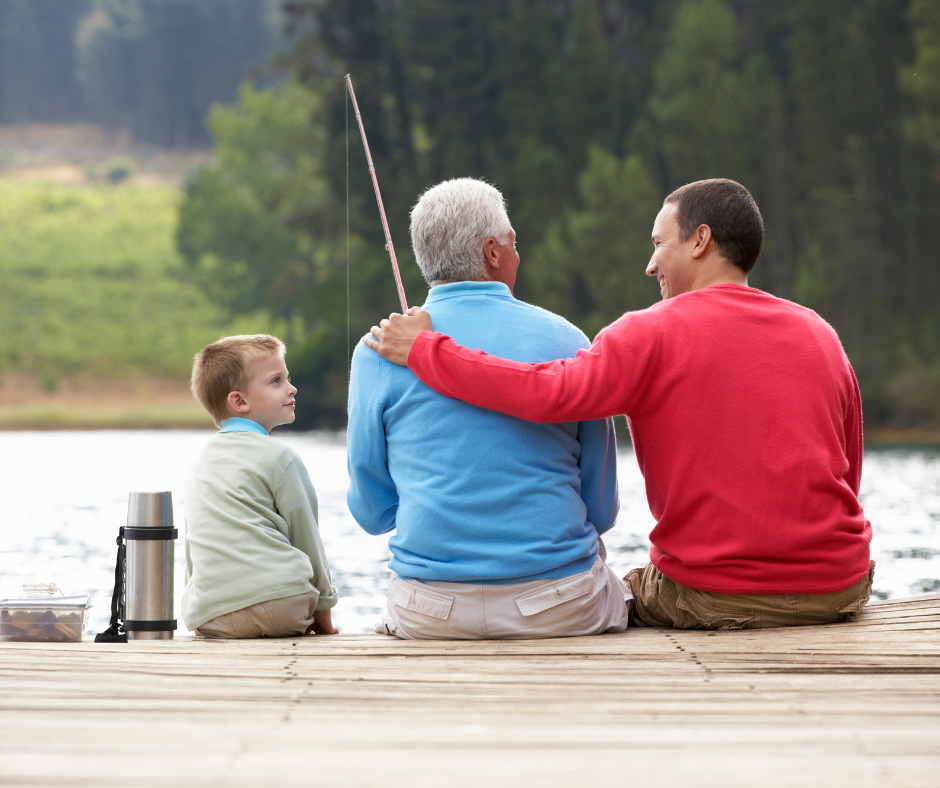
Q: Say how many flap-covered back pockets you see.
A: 4